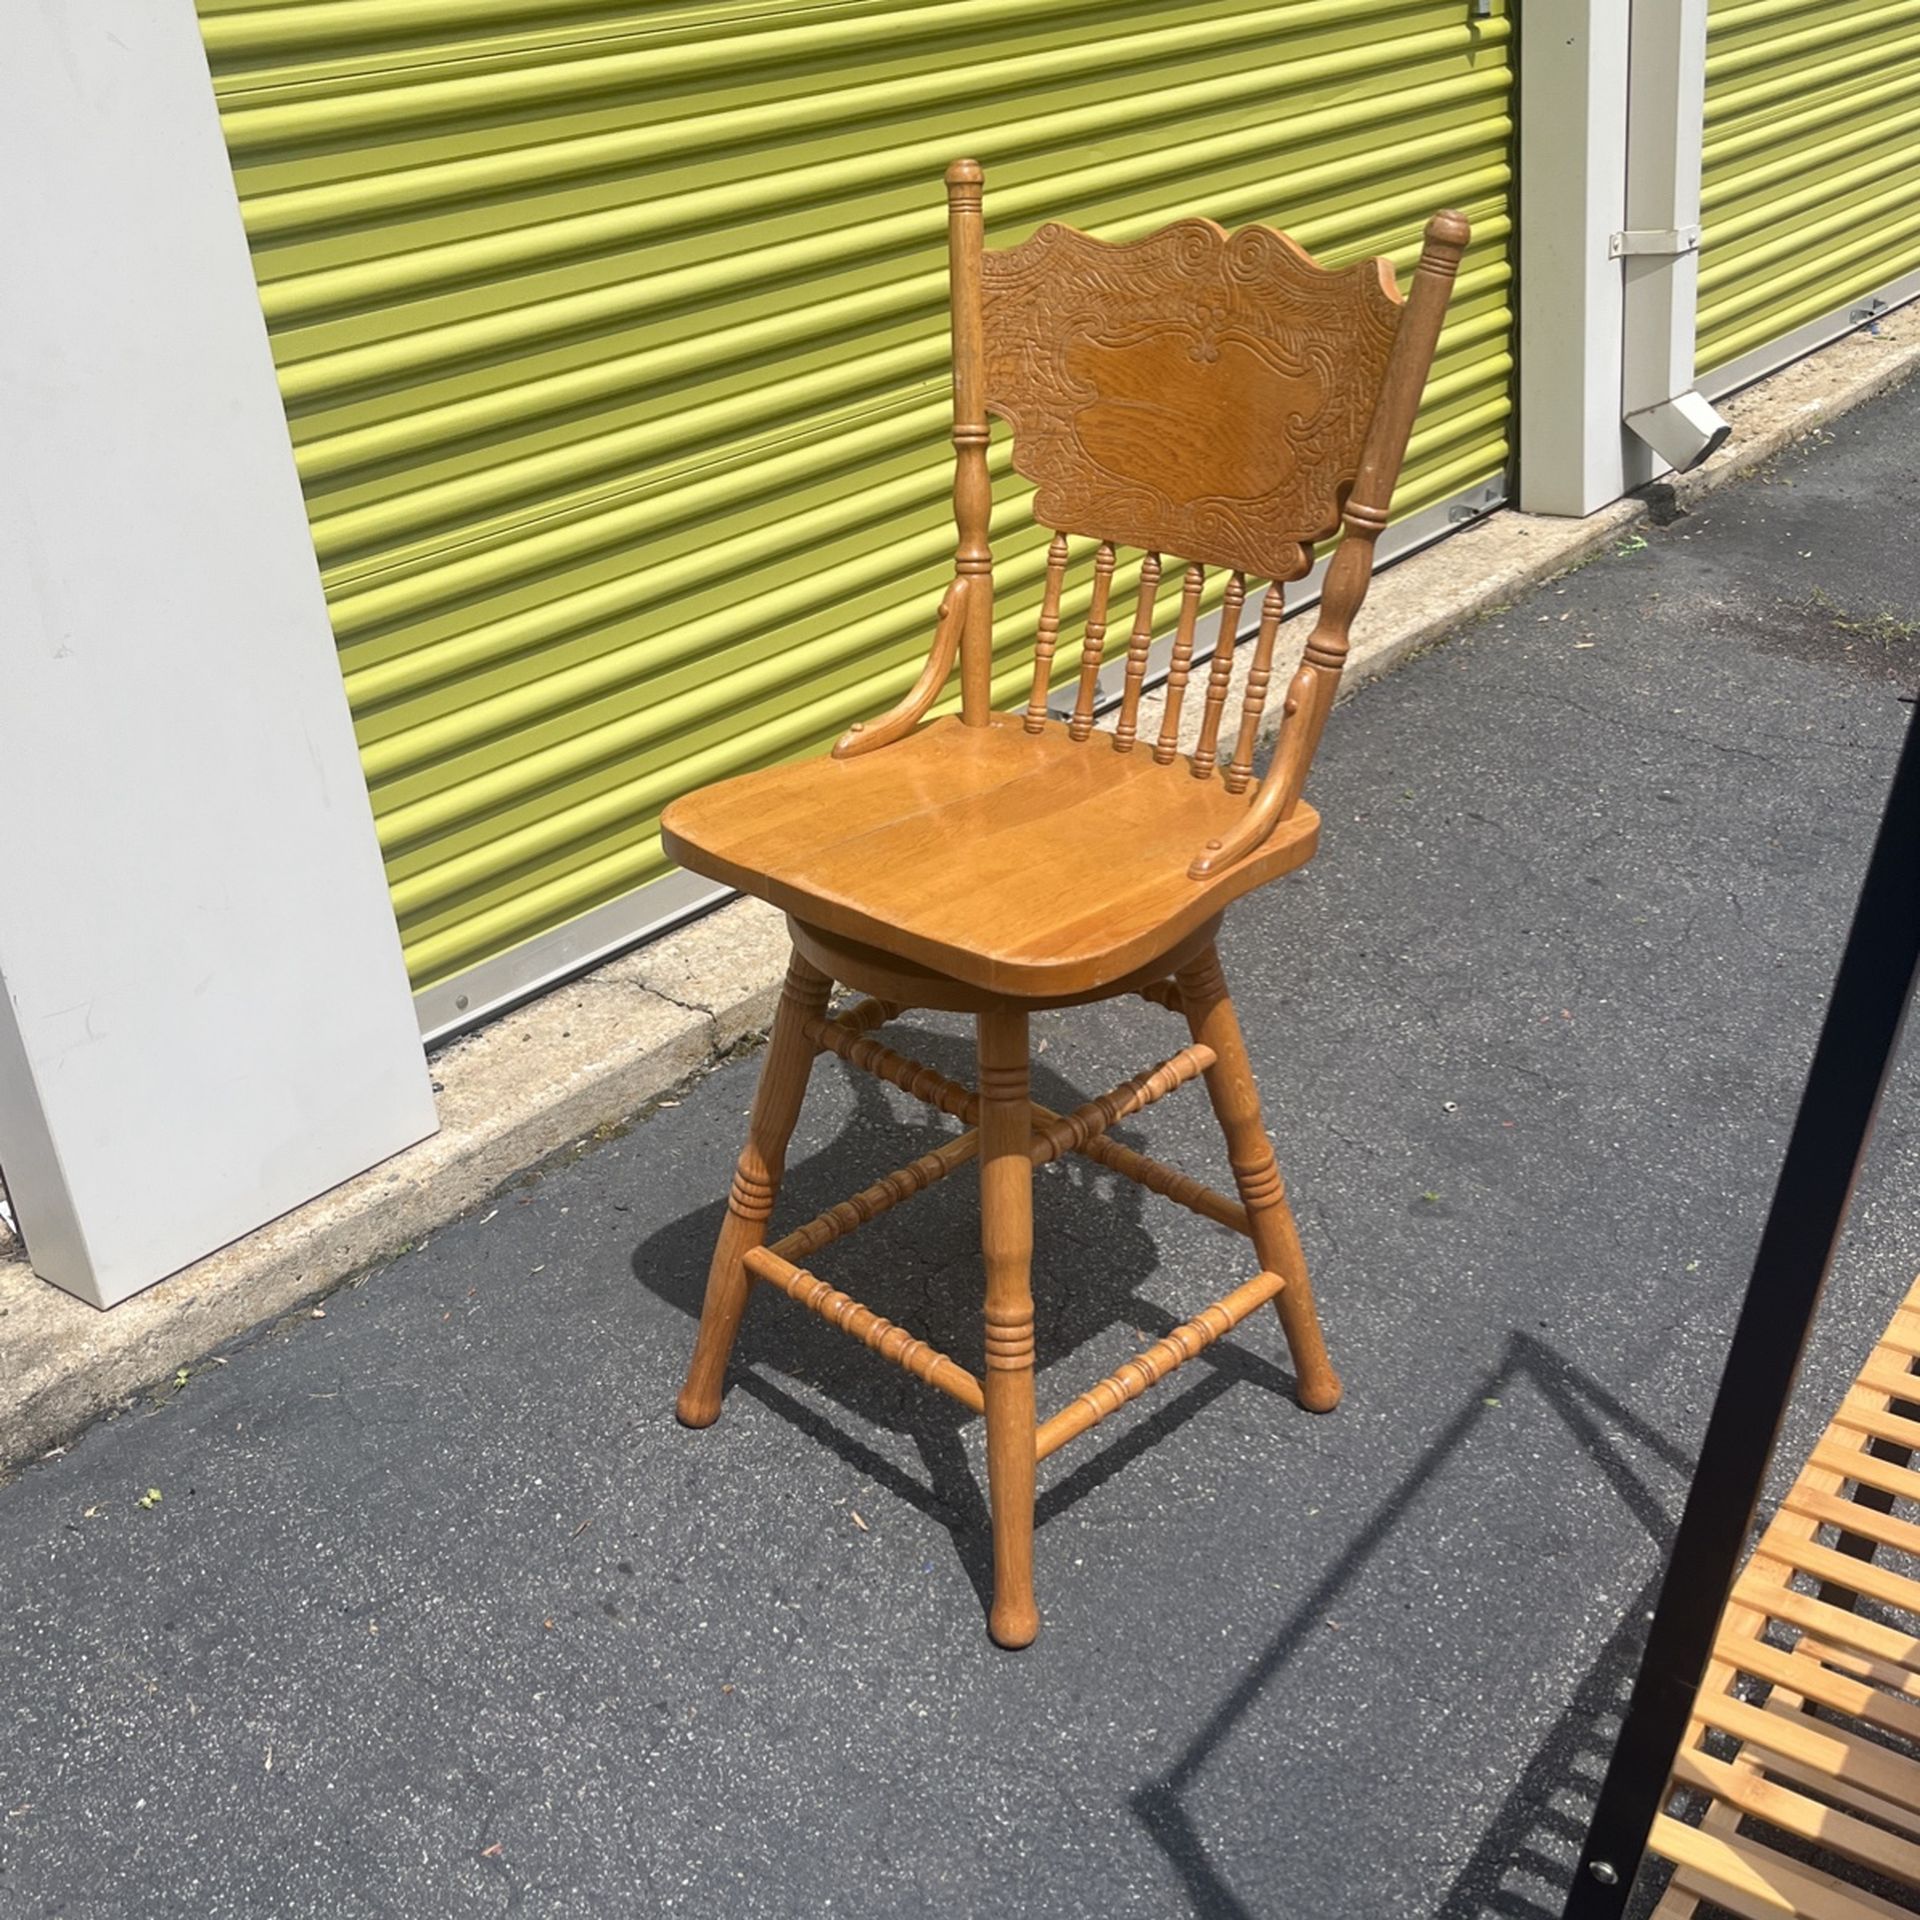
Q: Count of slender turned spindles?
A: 6